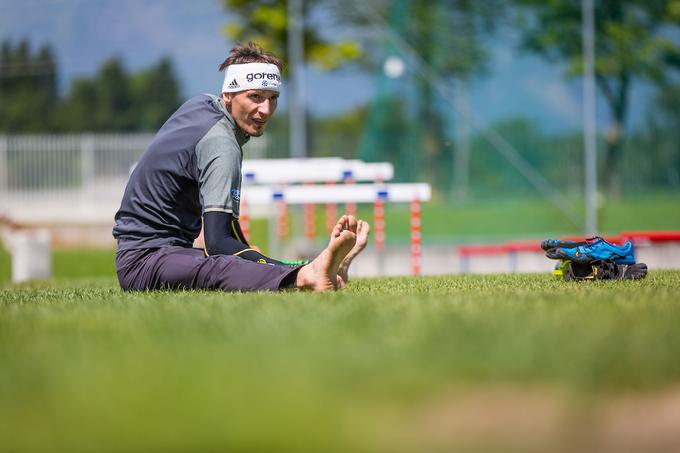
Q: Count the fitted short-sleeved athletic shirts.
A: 1